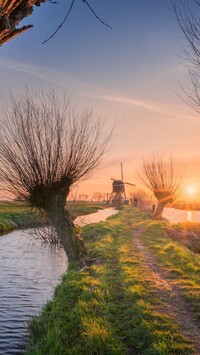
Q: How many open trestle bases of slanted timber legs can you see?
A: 0